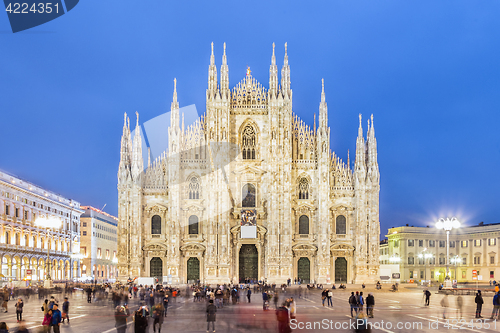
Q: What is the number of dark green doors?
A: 5